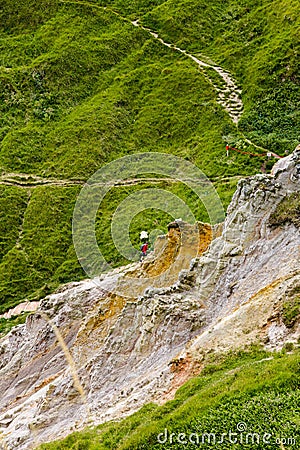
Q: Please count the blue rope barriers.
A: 0